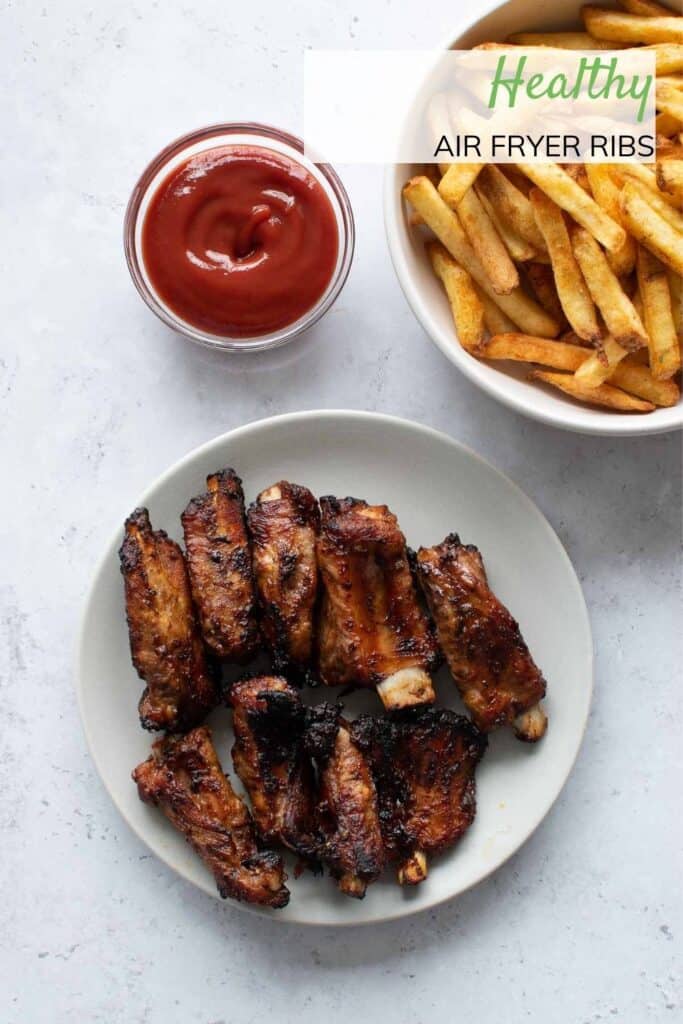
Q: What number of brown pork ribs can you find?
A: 9